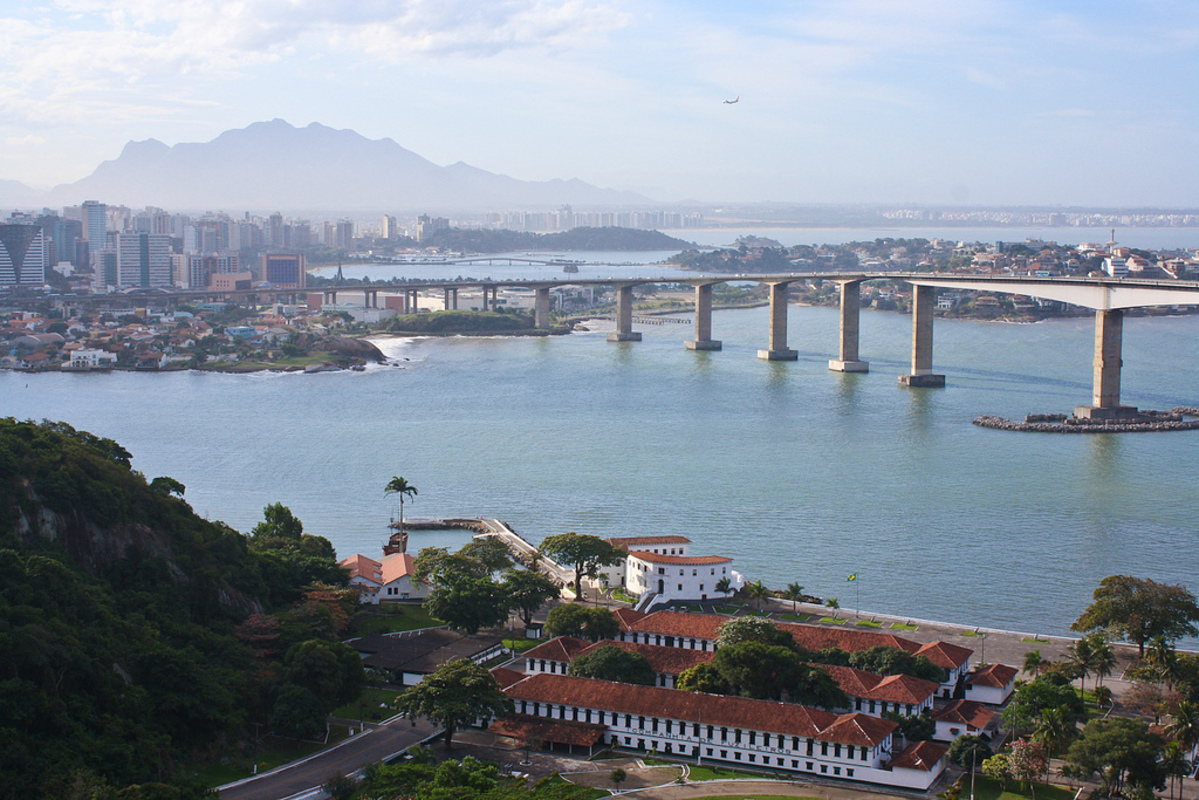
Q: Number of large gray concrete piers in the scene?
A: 7